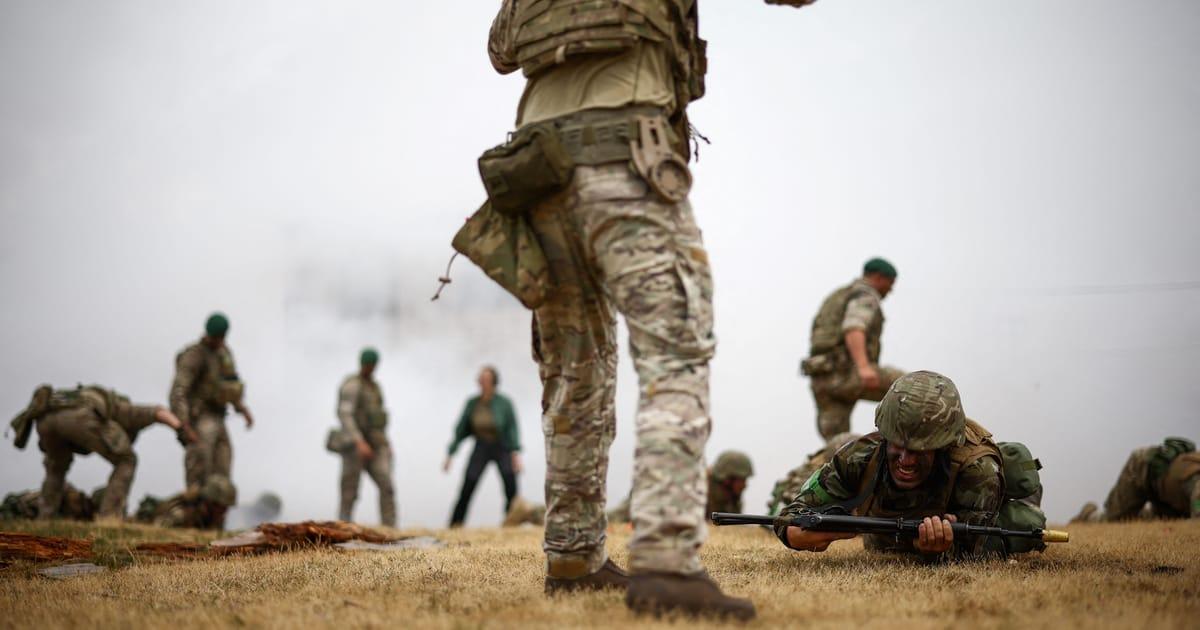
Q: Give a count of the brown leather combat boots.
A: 2